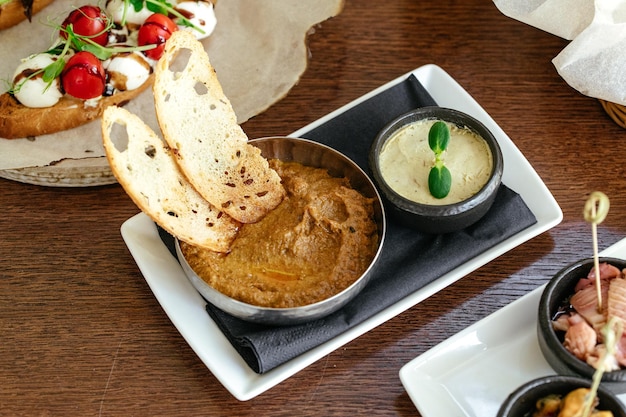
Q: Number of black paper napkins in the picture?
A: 1